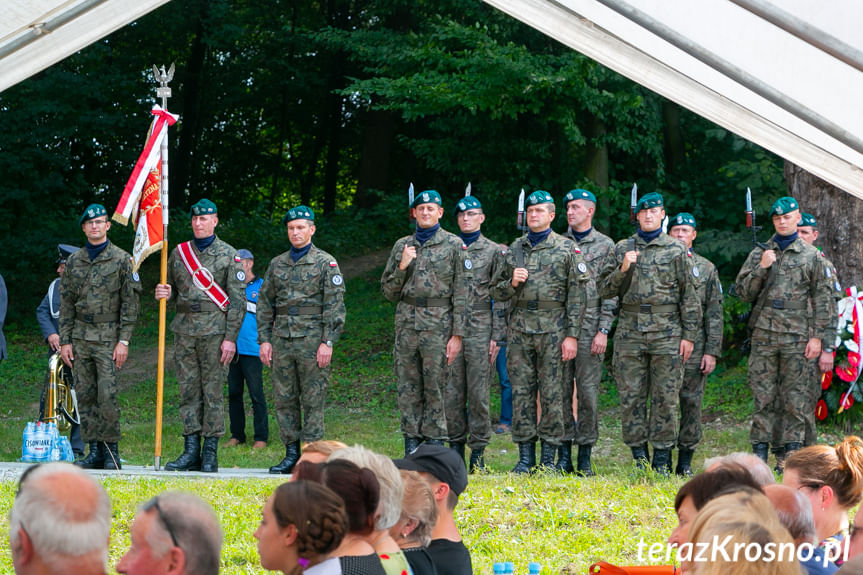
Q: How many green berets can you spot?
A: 11